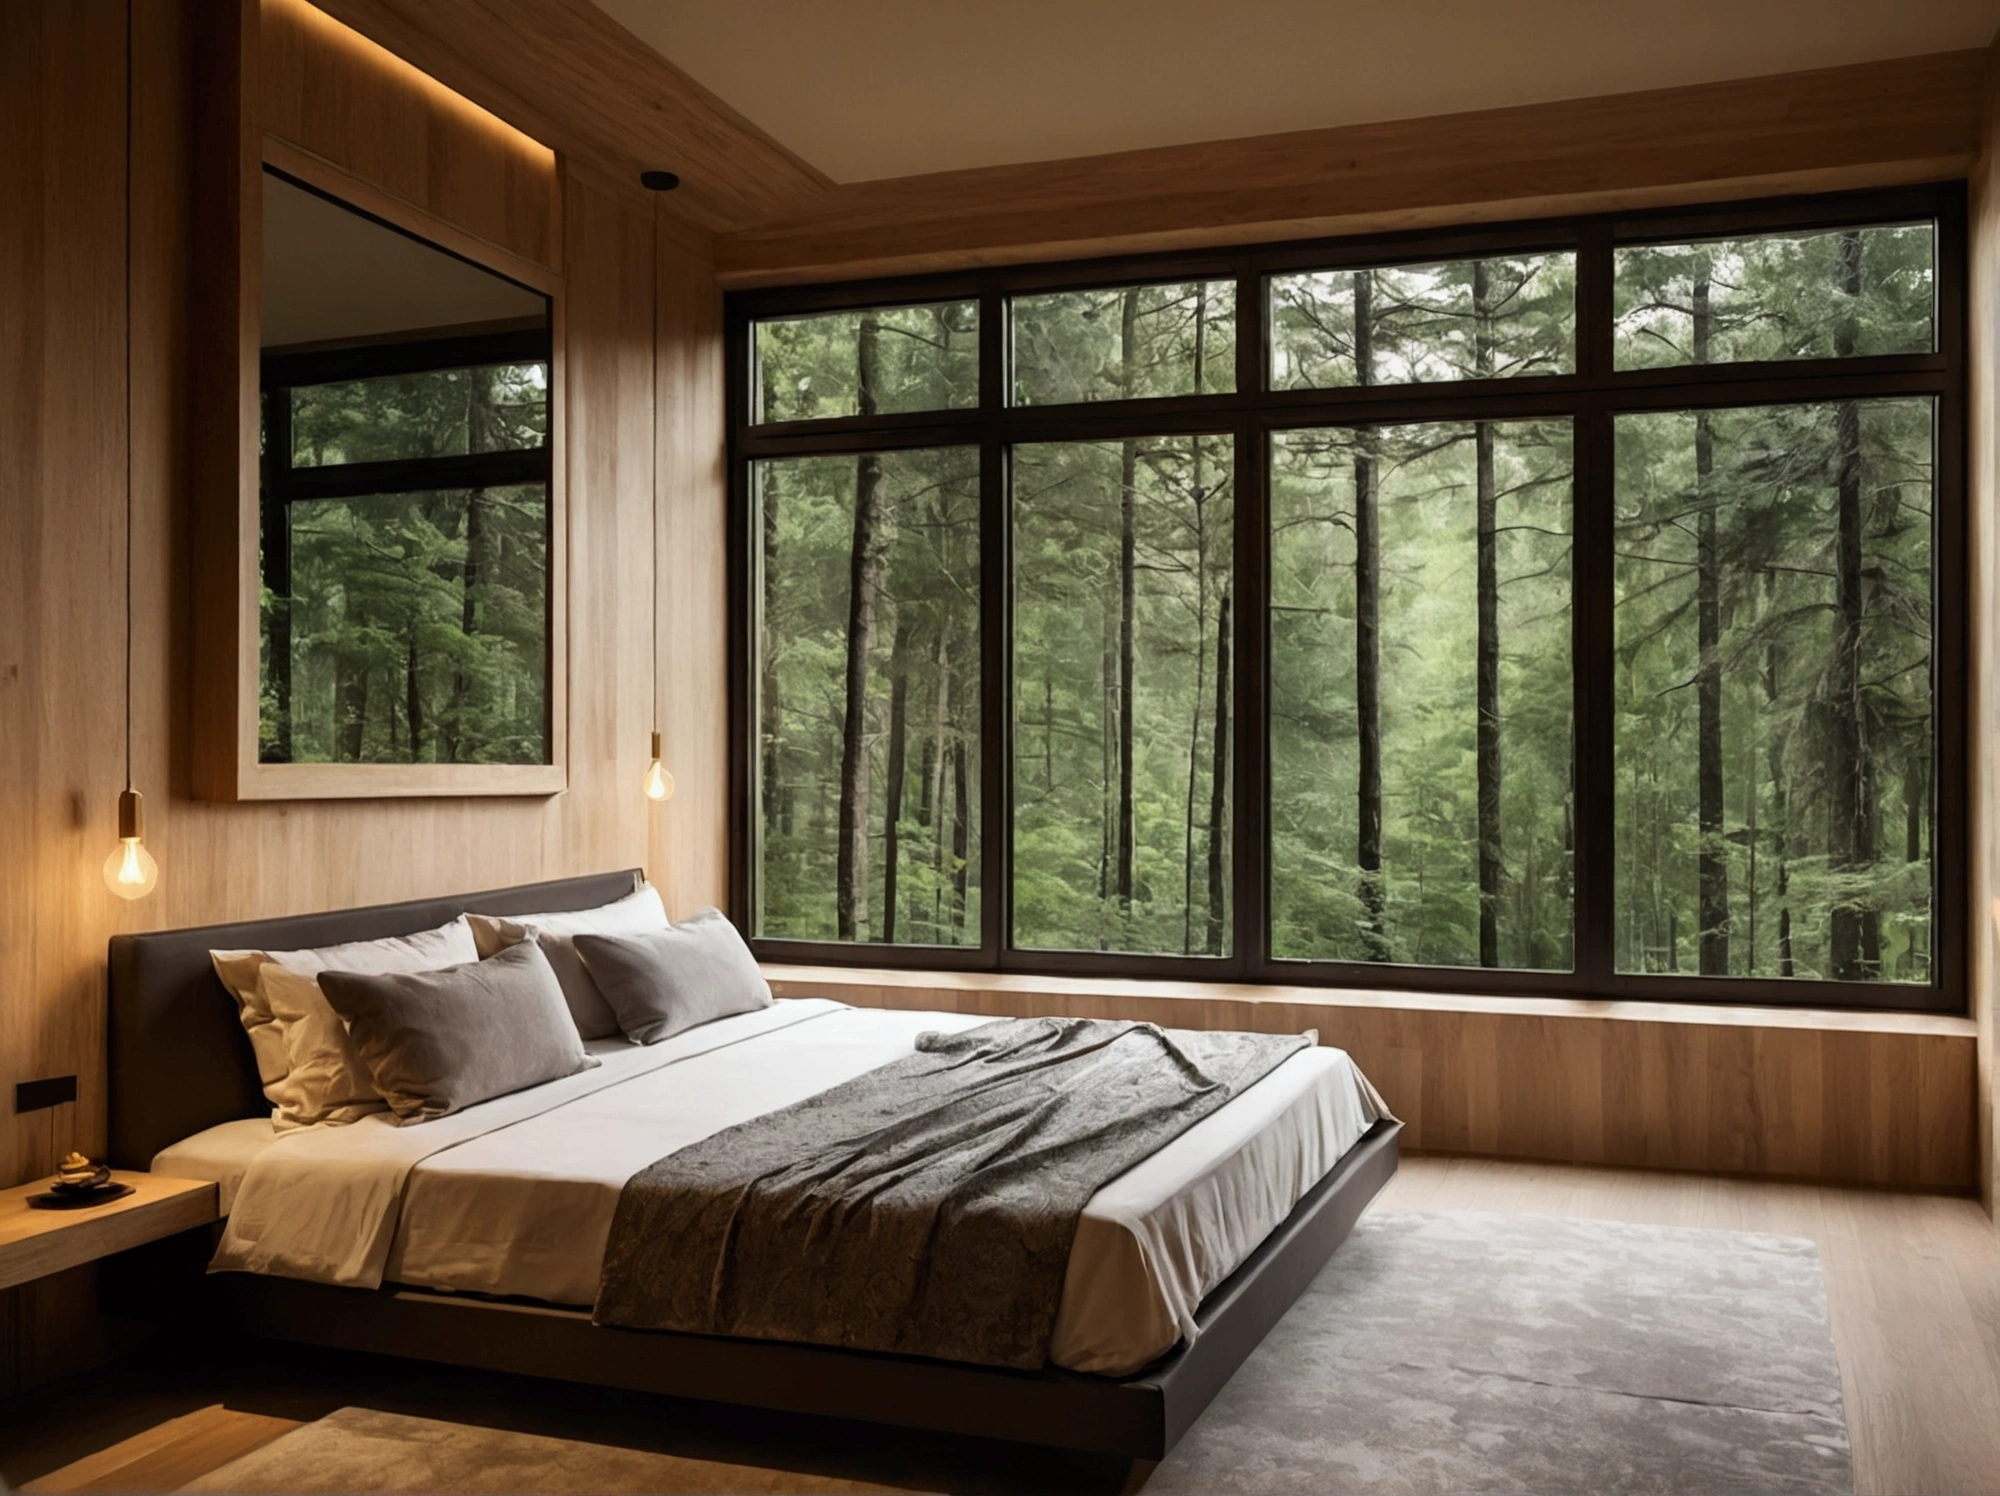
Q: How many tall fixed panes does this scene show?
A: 4